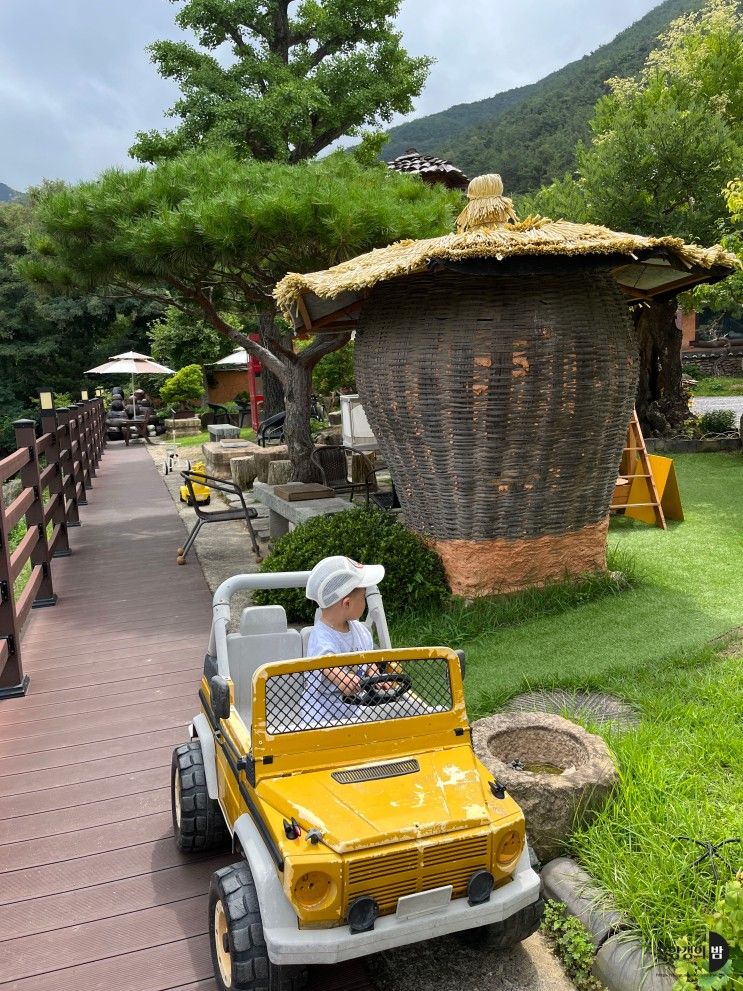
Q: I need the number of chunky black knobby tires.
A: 3